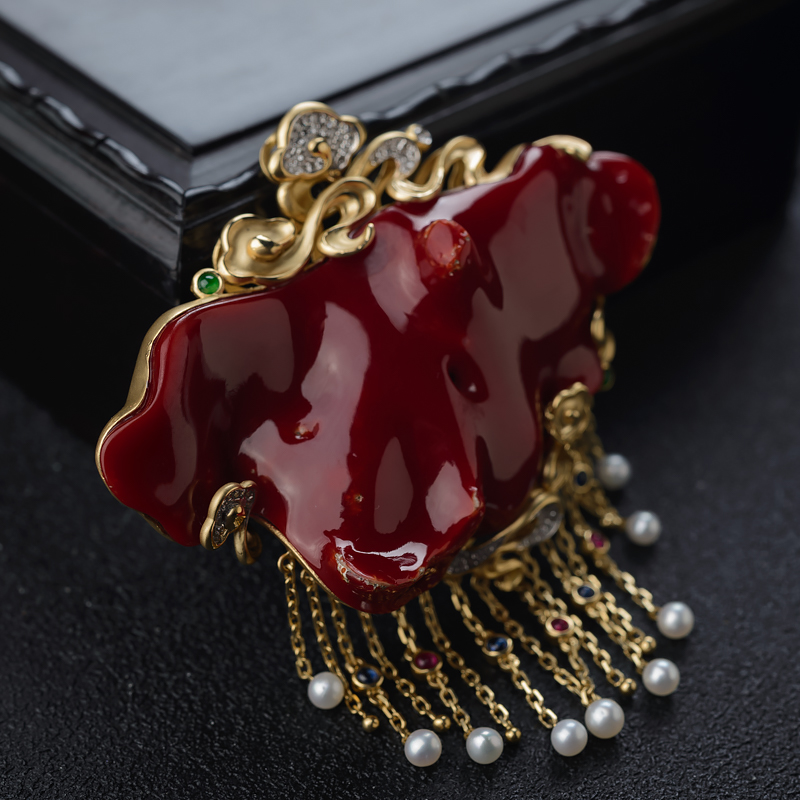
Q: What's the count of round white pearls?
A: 9